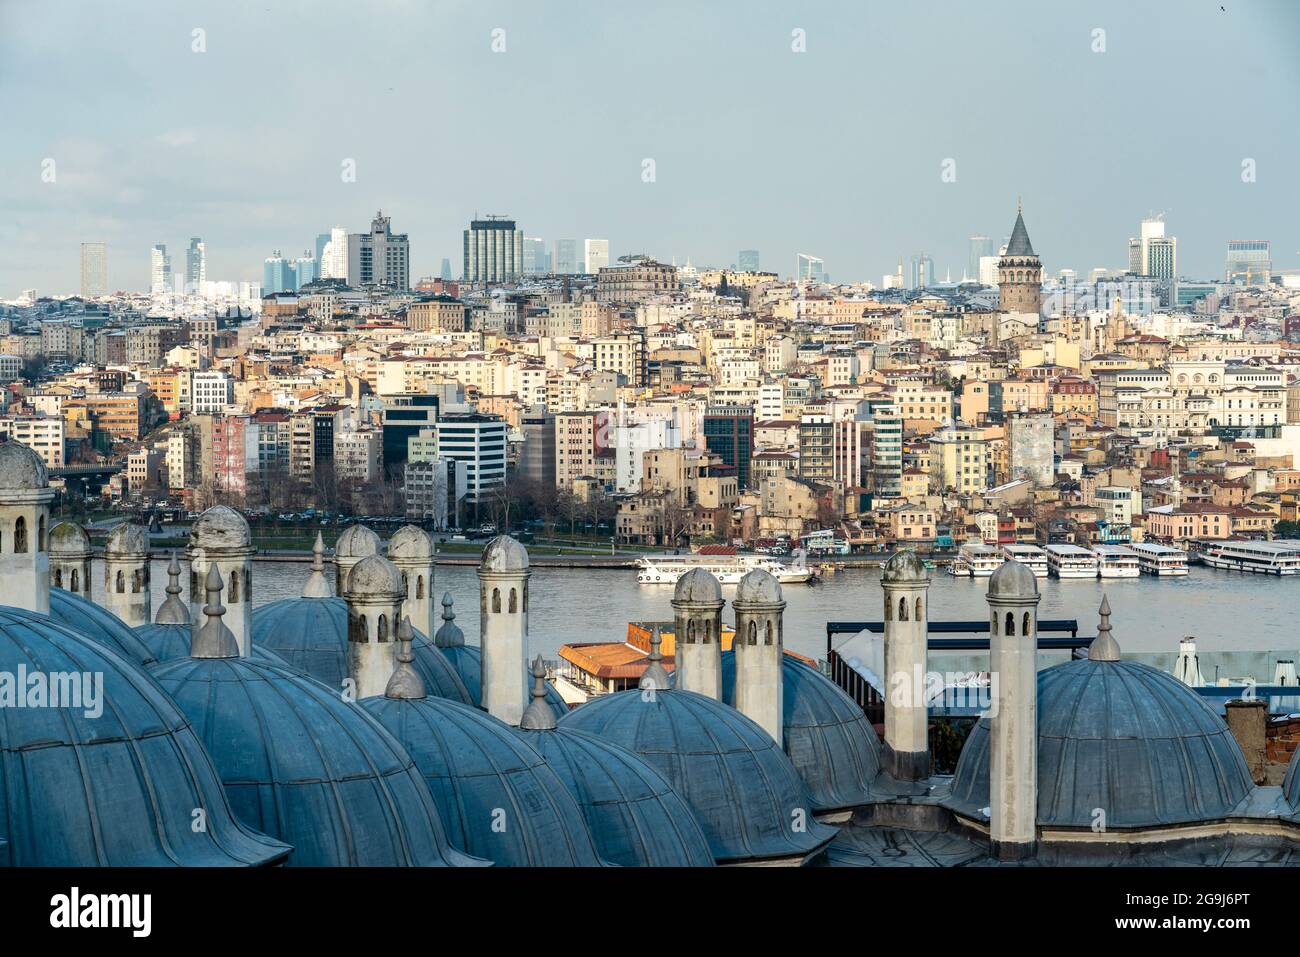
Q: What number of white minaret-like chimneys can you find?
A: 12